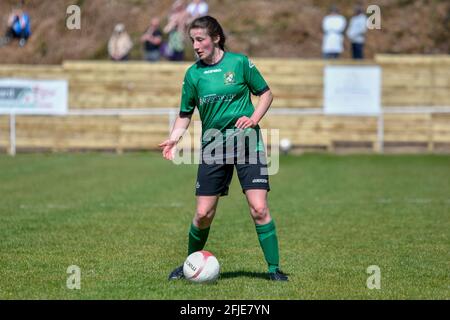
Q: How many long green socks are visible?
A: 2